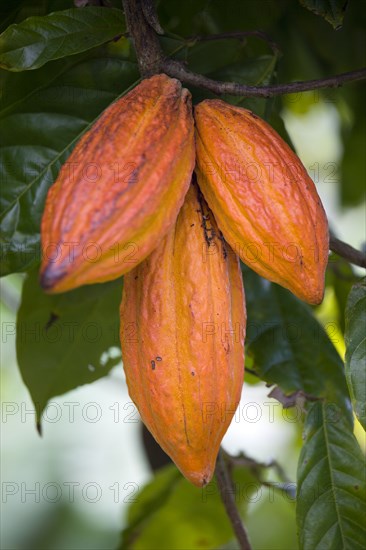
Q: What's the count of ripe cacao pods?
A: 3